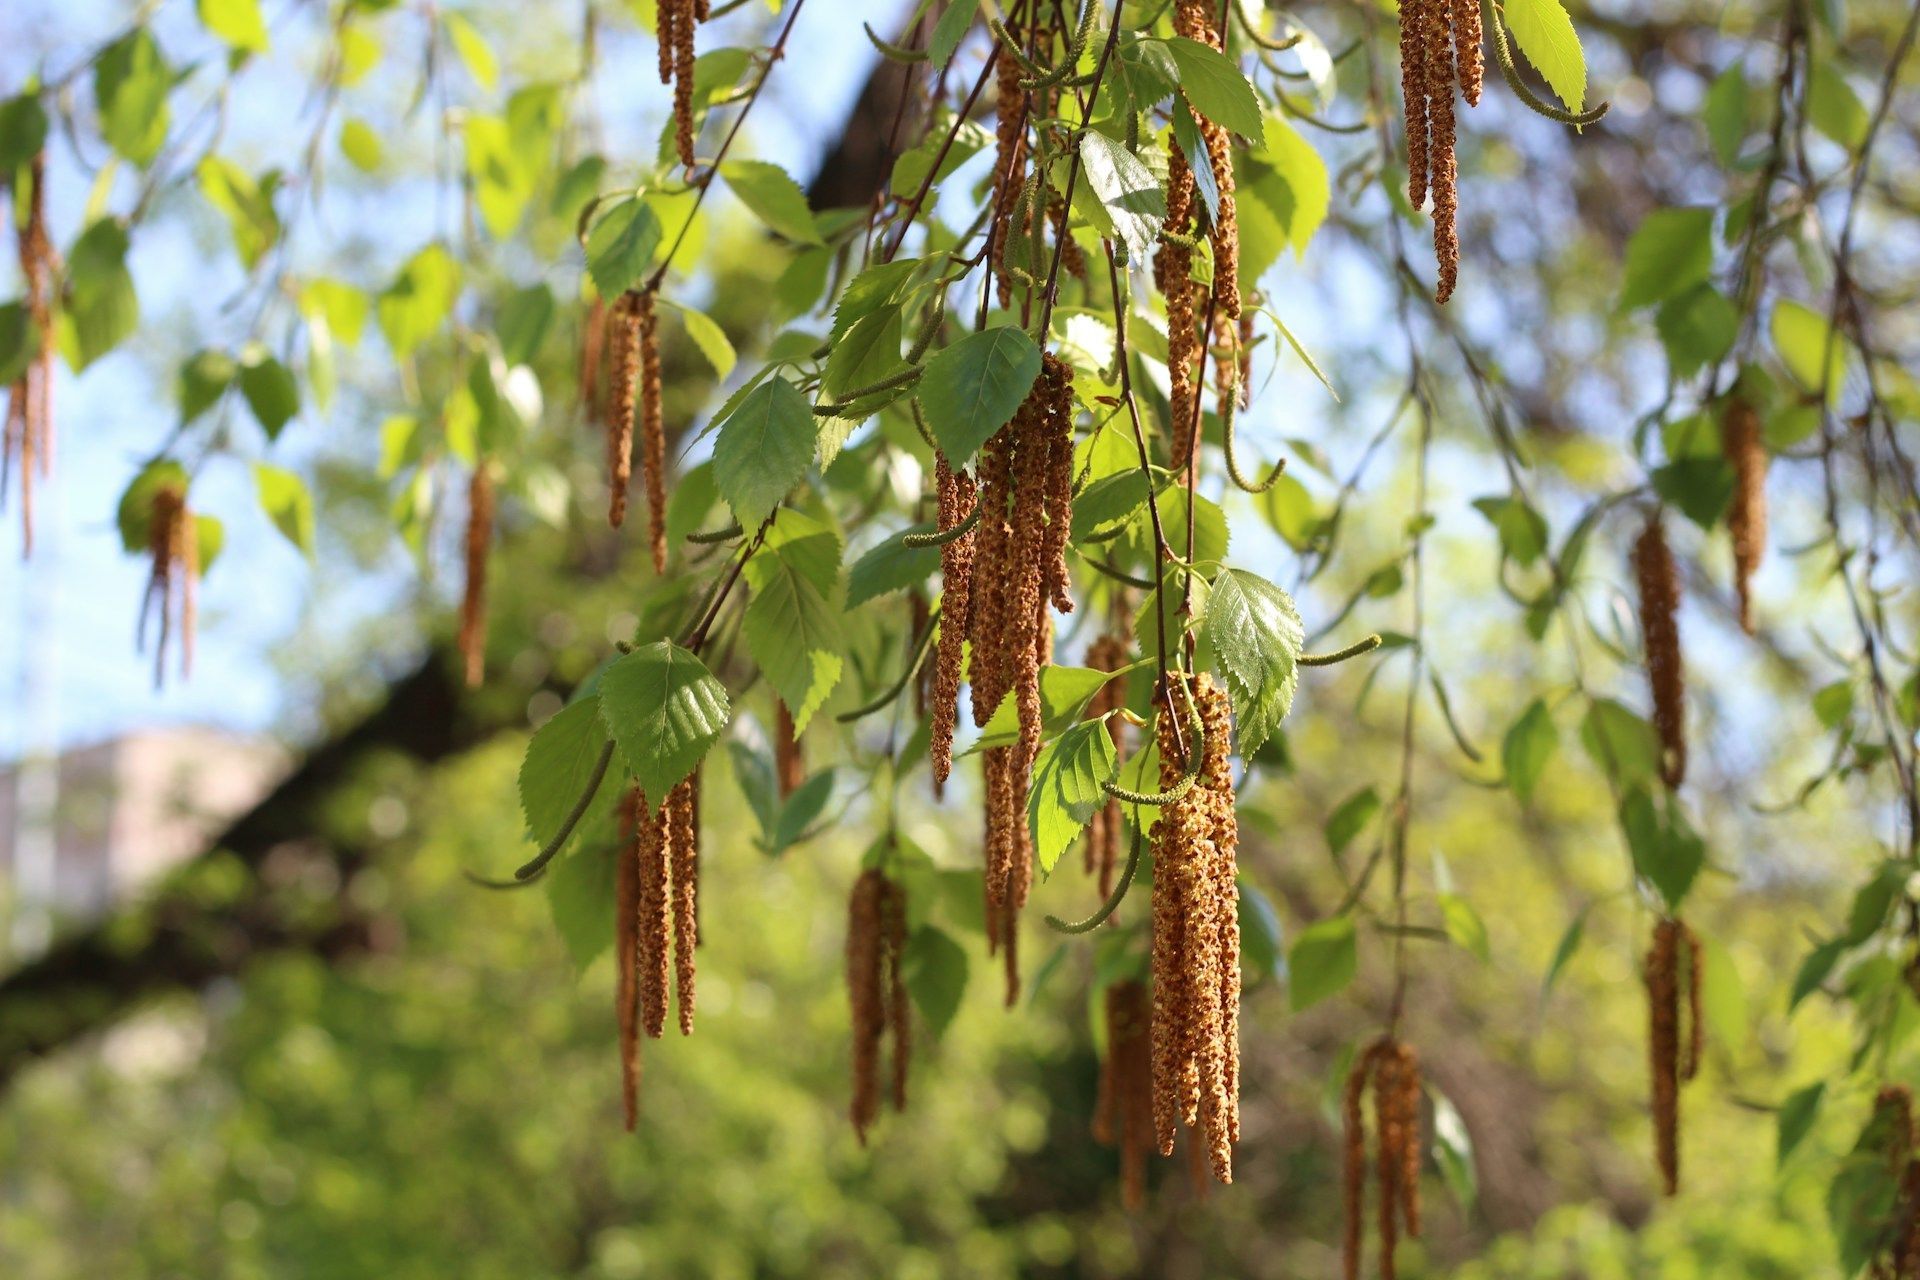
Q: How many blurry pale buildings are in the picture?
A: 1